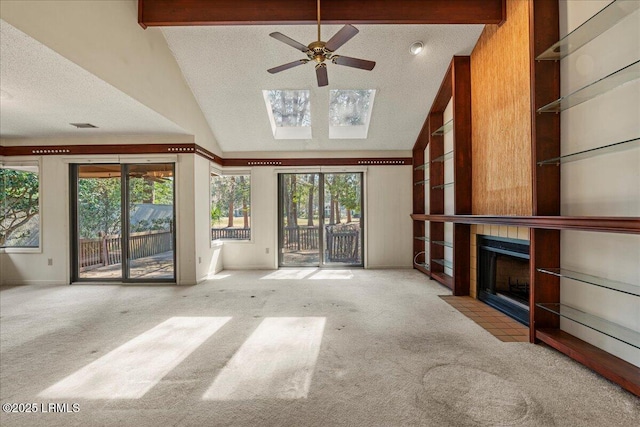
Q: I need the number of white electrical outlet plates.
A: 3